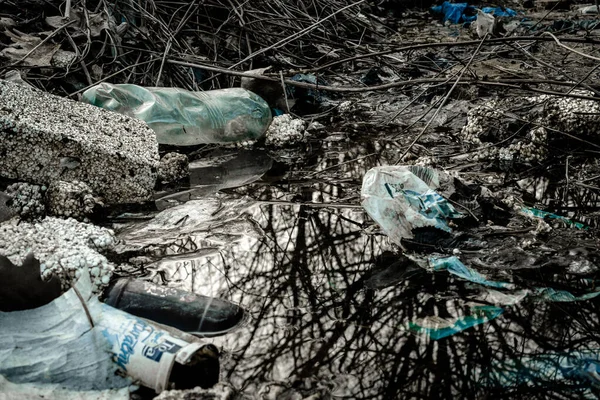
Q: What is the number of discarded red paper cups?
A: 0